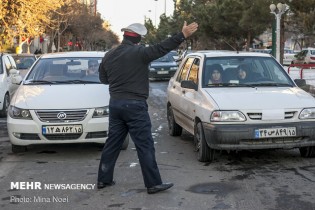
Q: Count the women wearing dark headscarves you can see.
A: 2